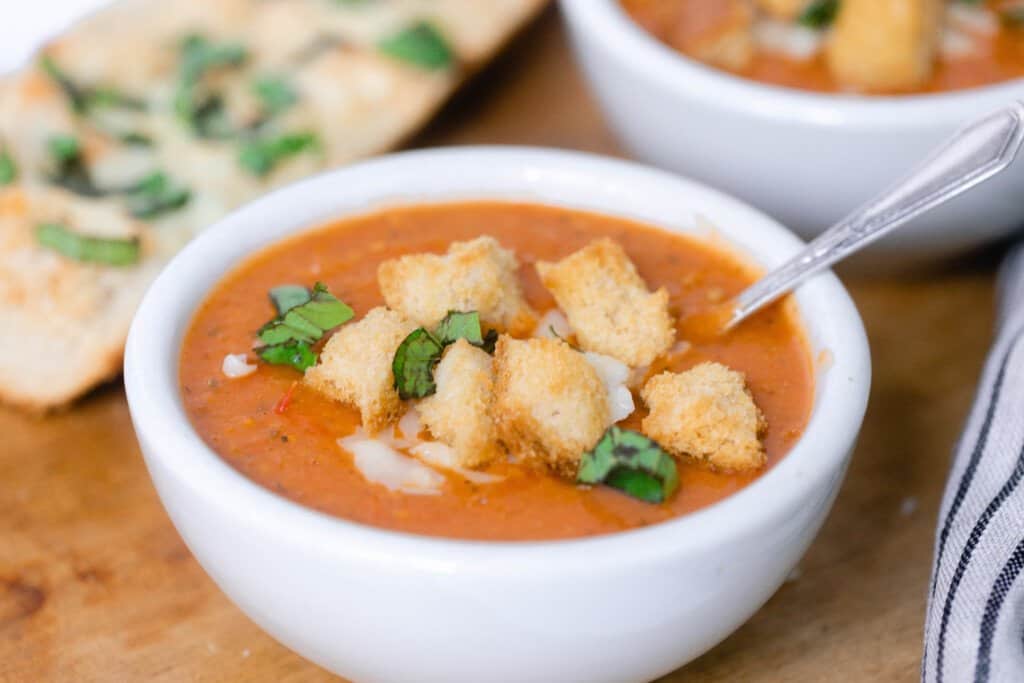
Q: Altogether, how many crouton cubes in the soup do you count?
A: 6